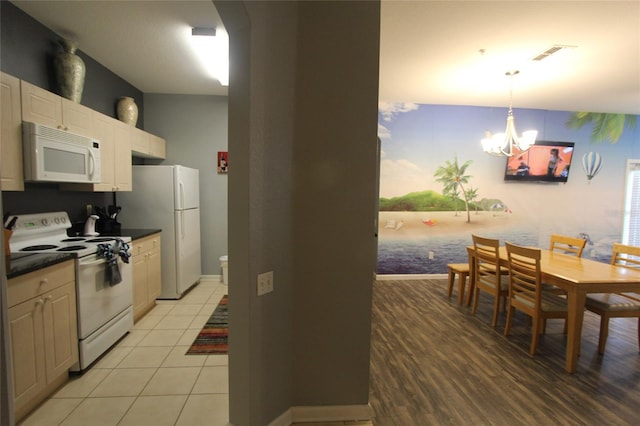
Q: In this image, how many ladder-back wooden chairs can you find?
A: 4